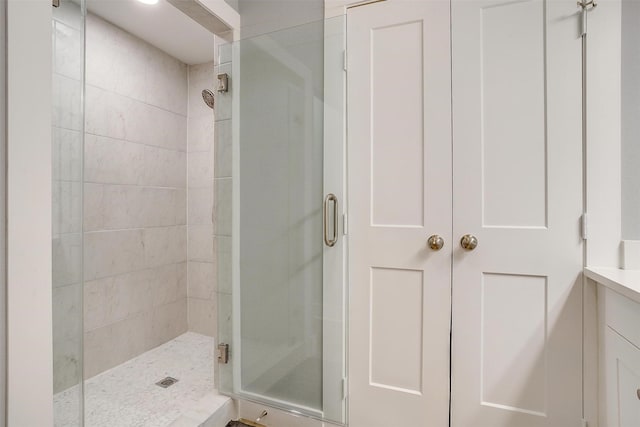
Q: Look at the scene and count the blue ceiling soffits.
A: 0